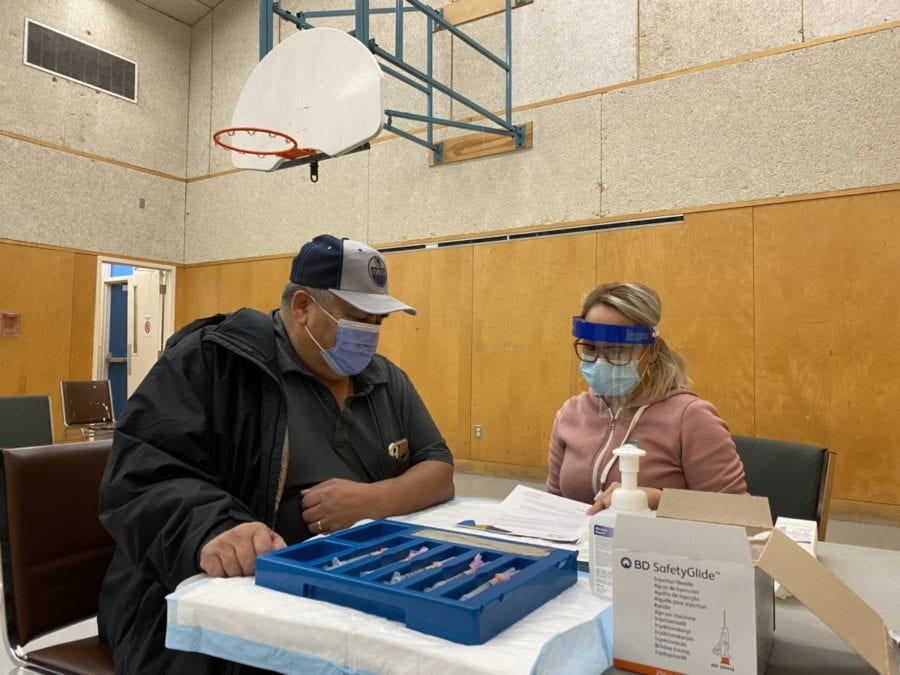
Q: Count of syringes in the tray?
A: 5